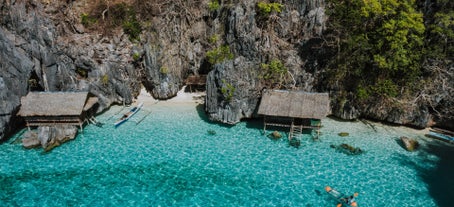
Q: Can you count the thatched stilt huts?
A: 2